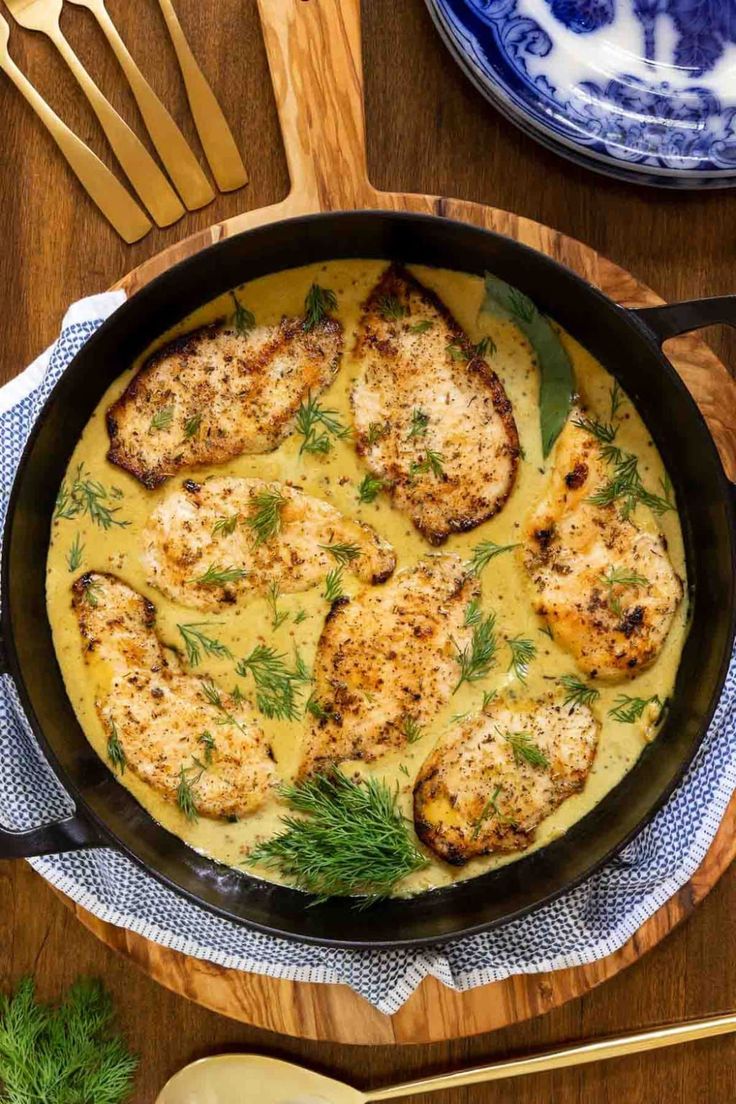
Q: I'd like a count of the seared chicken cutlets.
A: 7